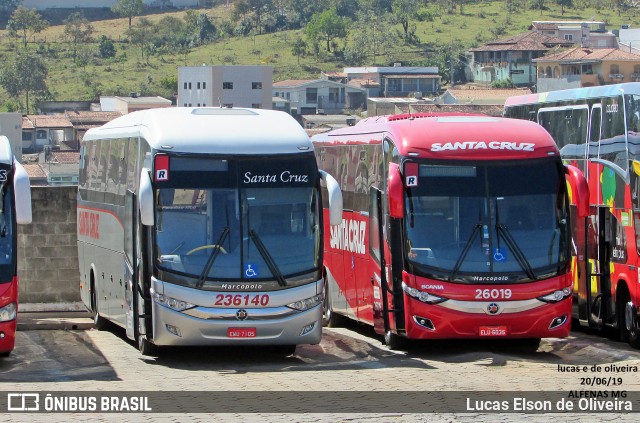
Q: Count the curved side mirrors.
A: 5